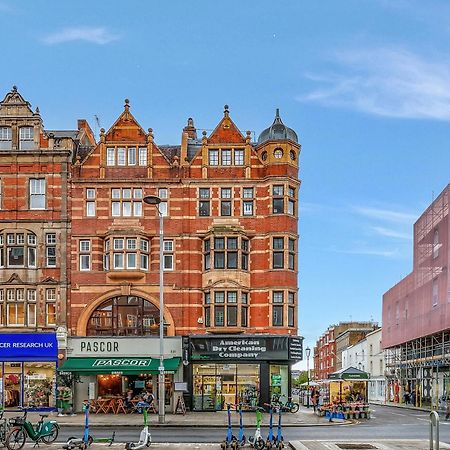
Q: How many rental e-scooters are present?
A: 8